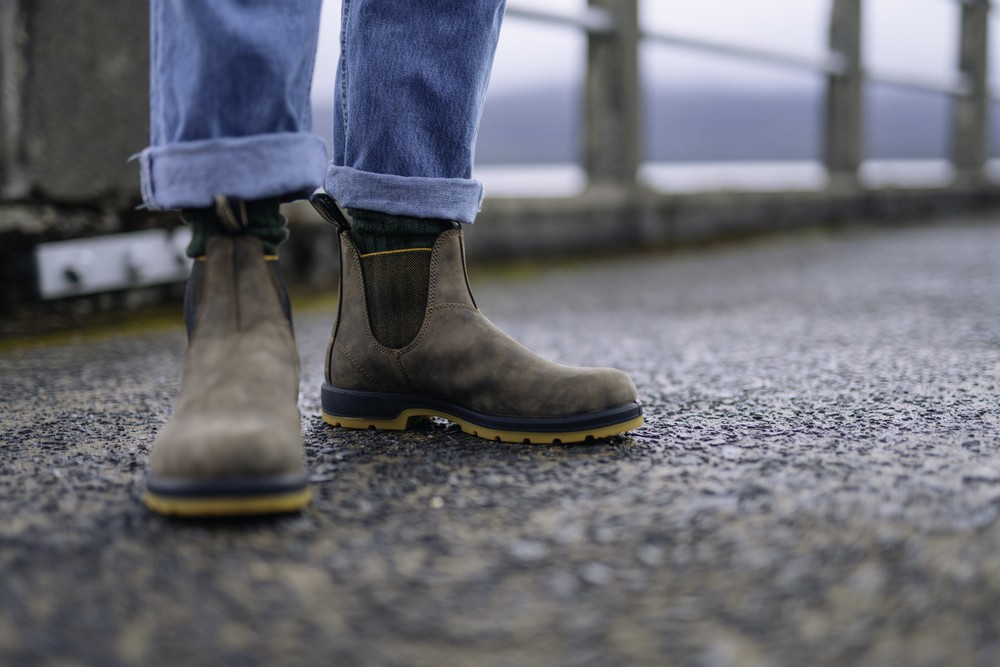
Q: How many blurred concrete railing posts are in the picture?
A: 3